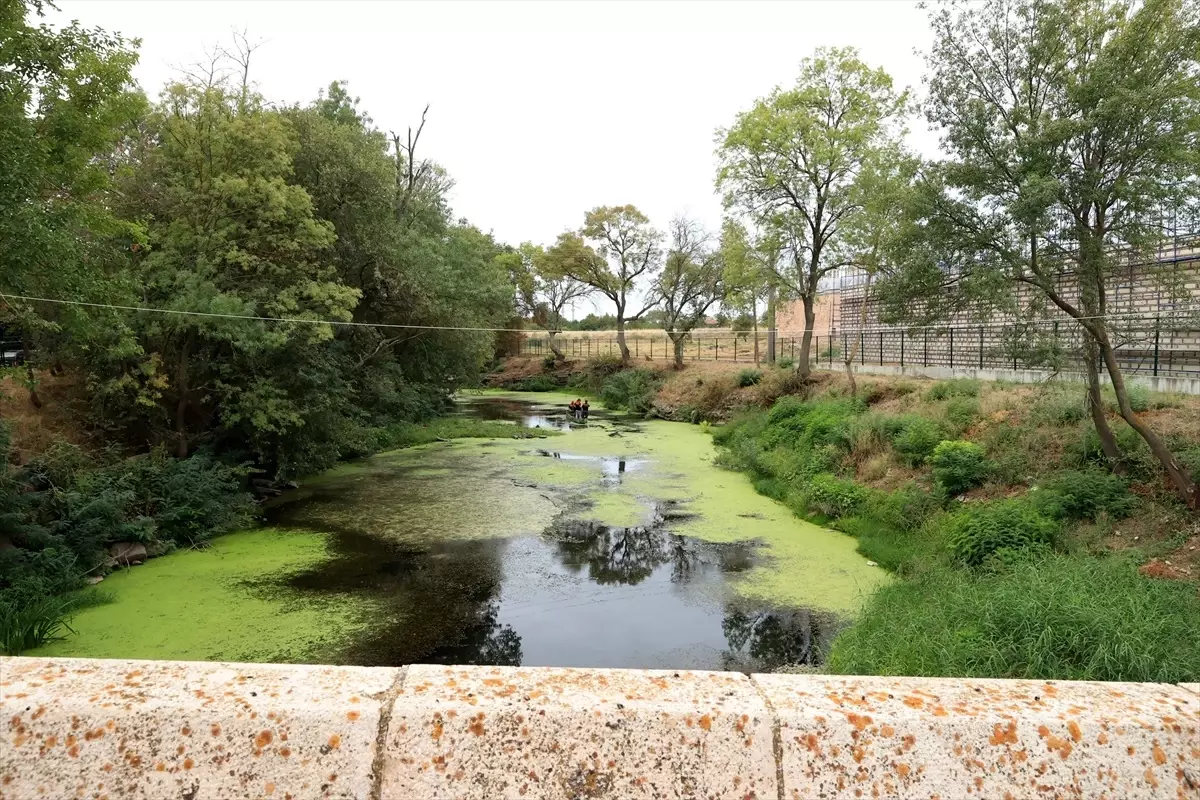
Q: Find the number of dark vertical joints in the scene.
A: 2